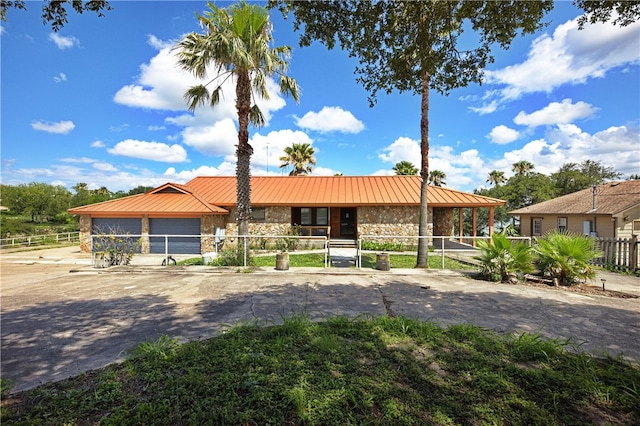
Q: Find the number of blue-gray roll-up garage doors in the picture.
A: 2